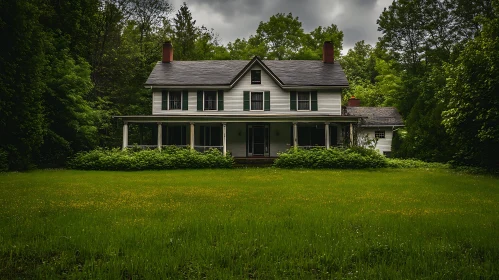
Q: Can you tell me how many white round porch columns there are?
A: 7